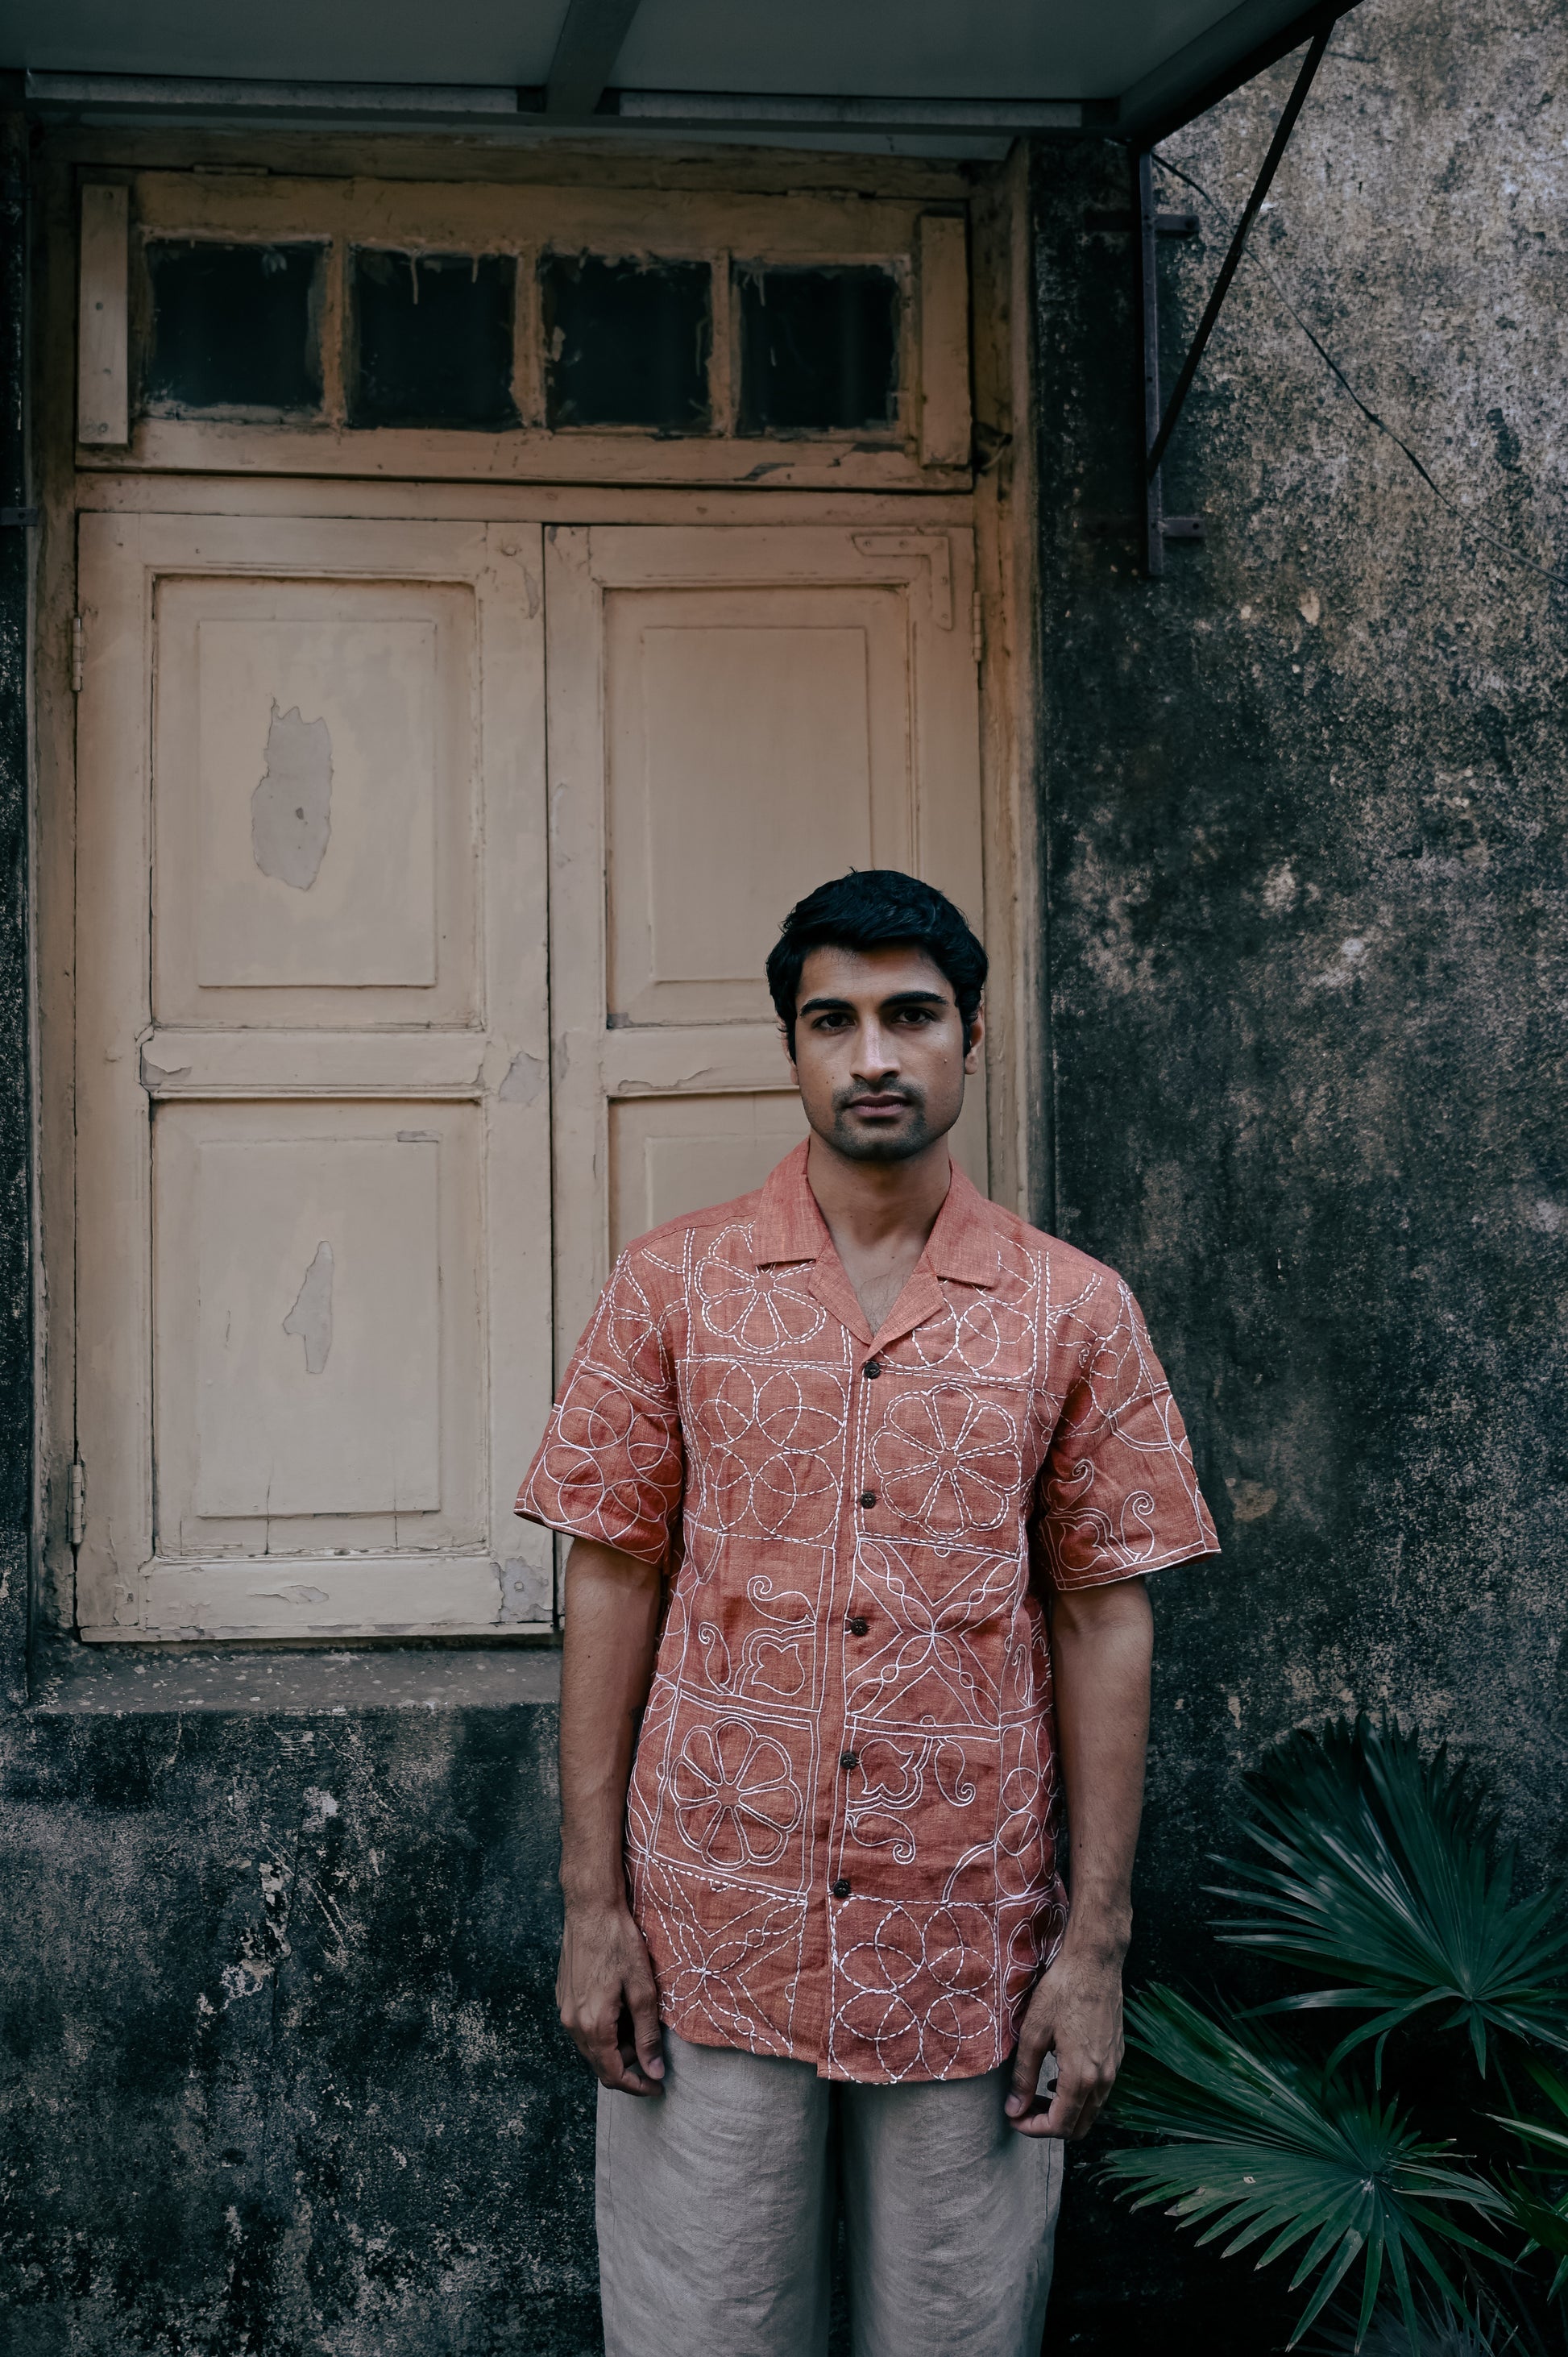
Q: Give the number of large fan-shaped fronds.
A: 2